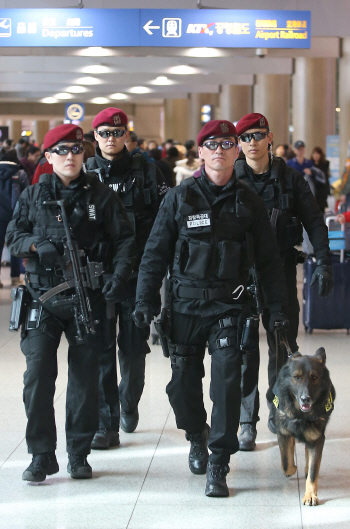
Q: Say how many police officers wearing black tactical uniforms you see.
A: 4